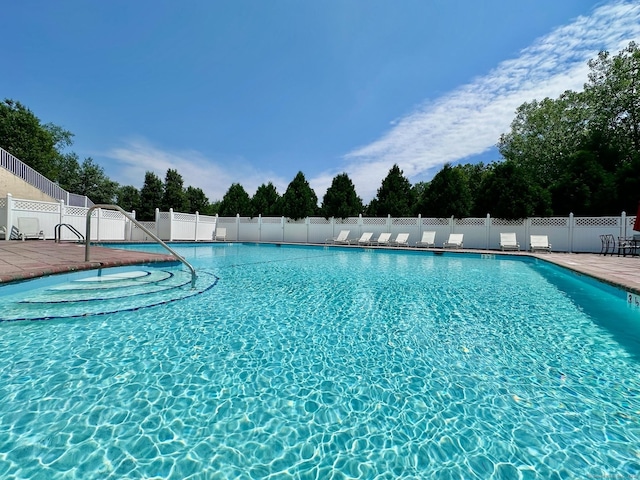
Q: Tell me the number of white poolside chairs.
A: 10